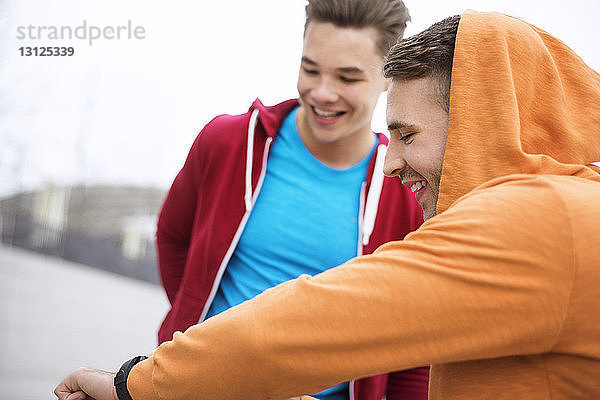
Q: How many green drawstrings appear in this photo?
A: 0